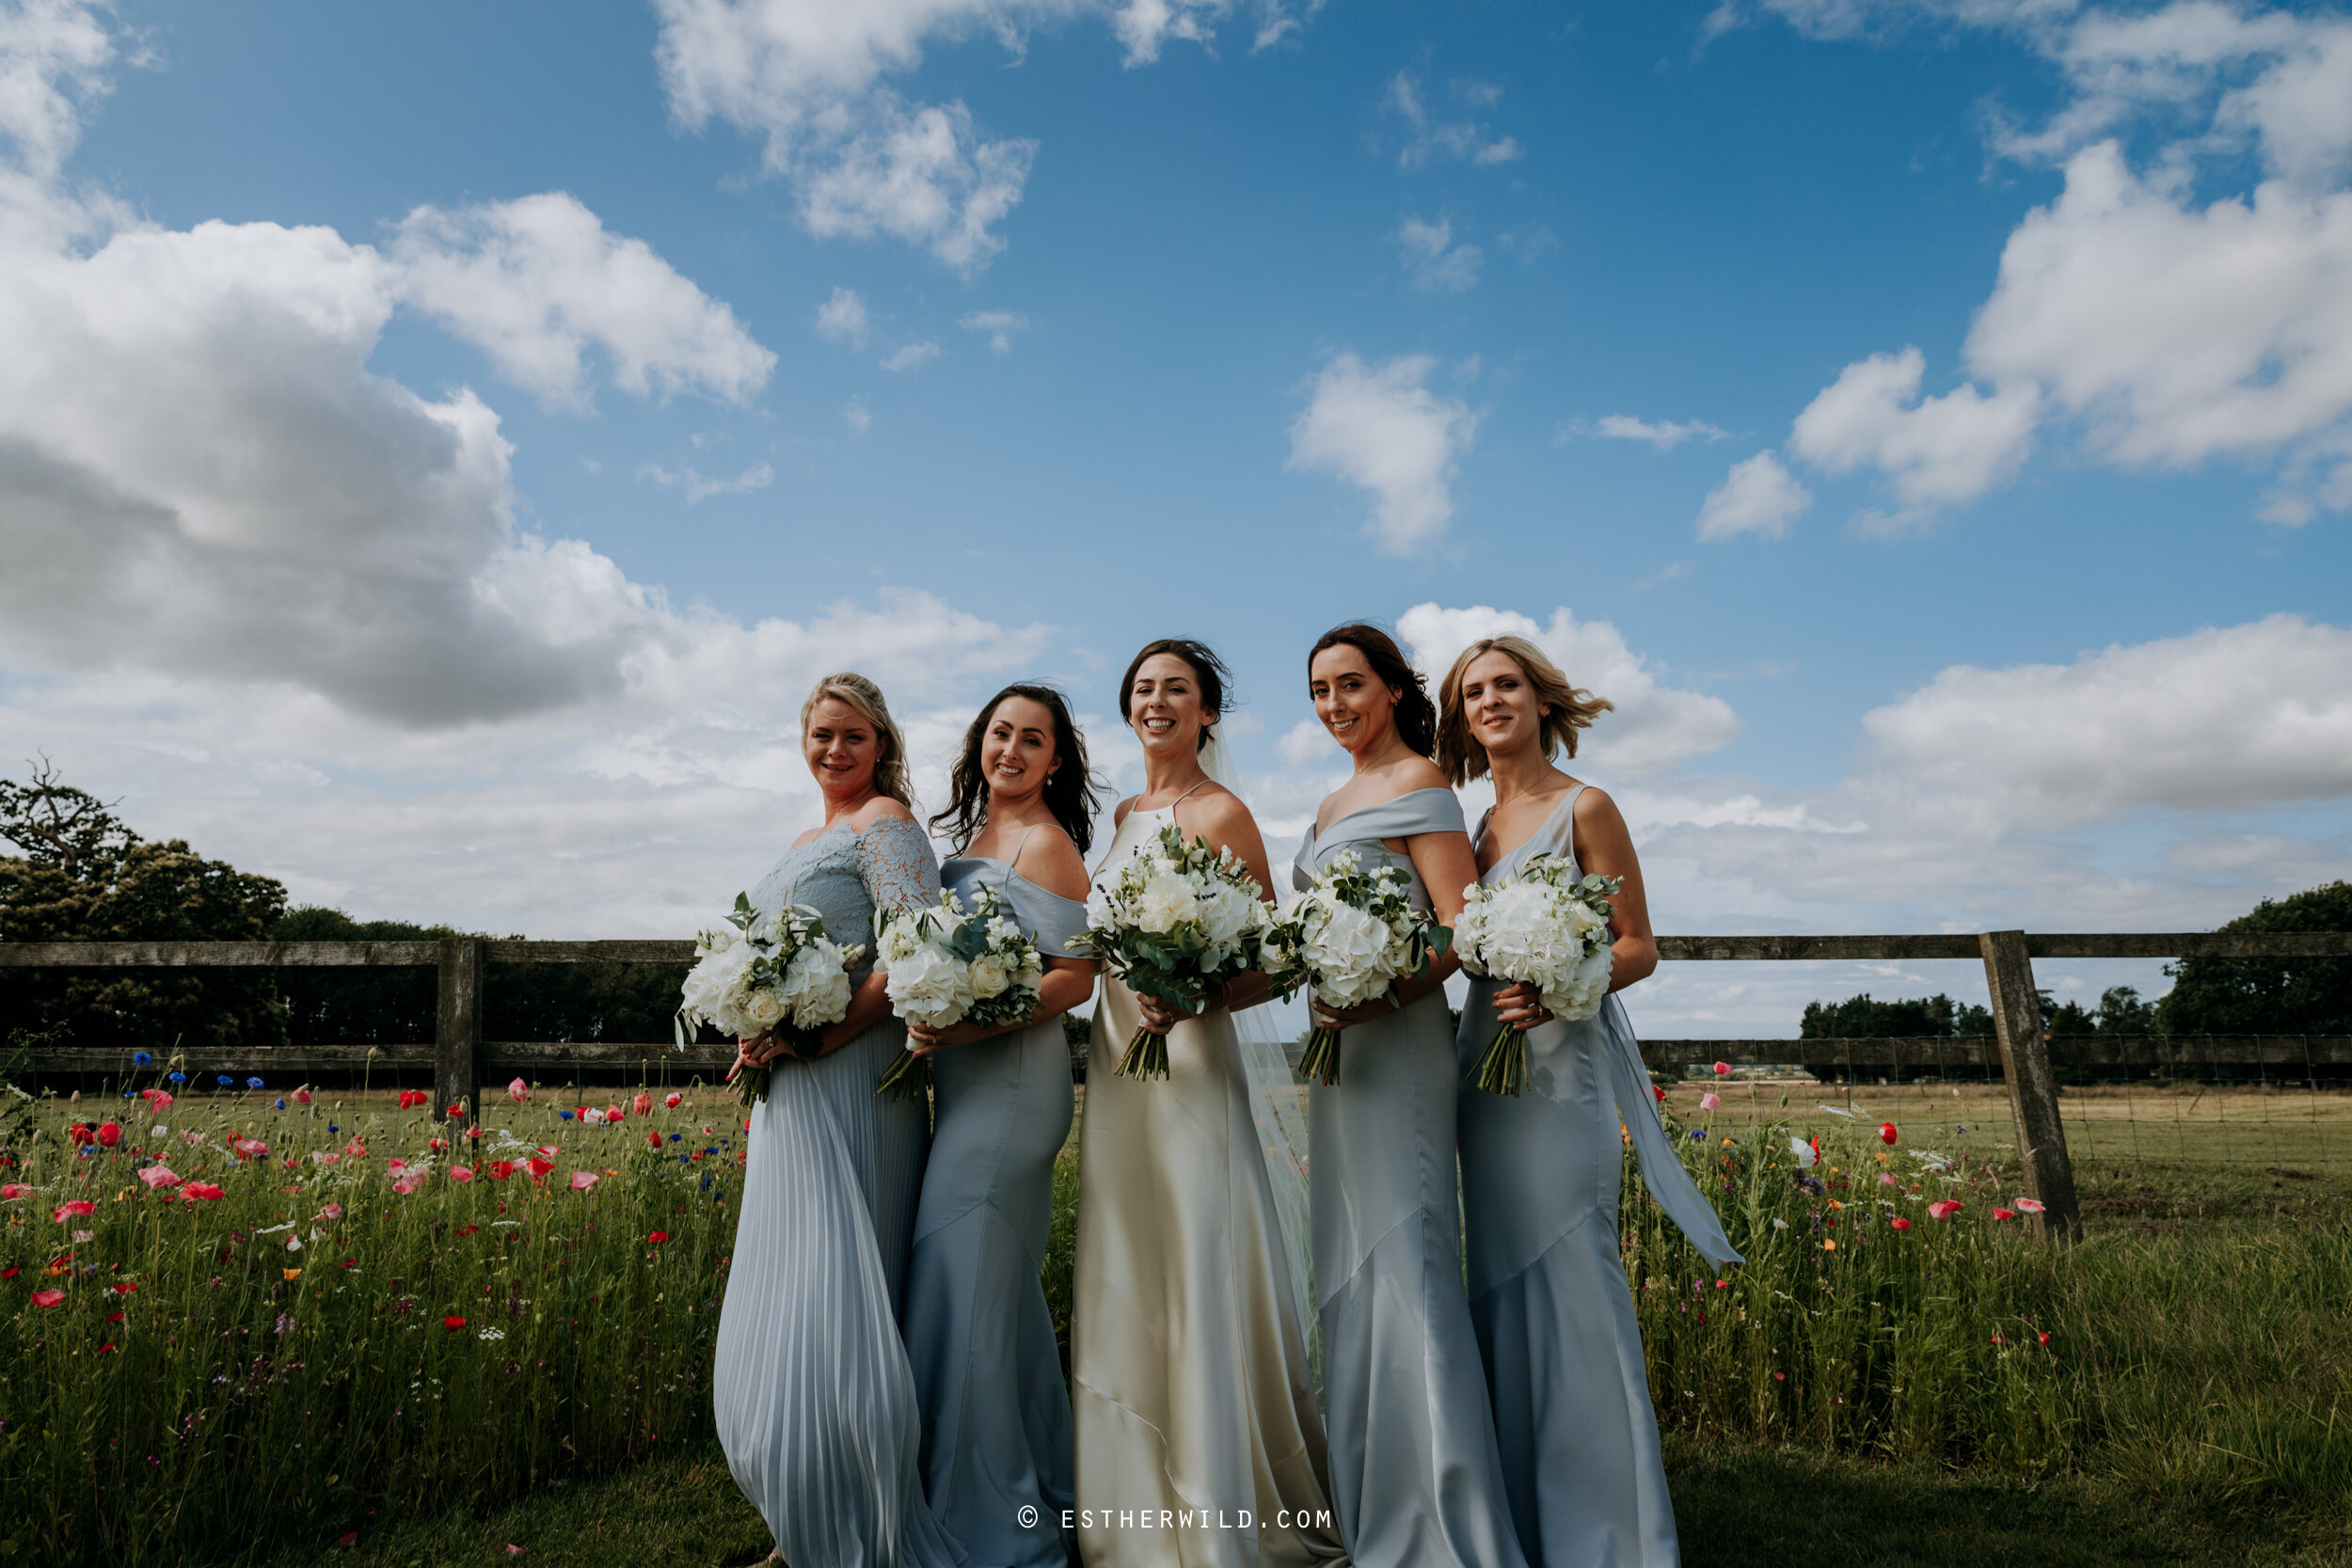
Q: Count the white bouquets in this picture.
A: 5